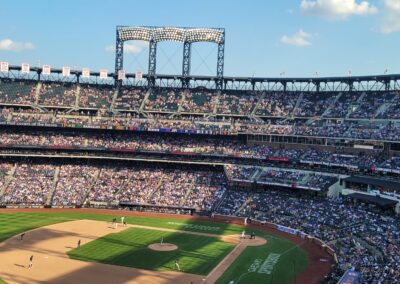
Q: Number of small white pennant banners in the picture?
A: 8